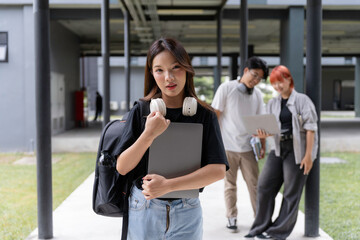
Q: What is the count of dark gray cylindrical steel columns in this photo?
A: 6